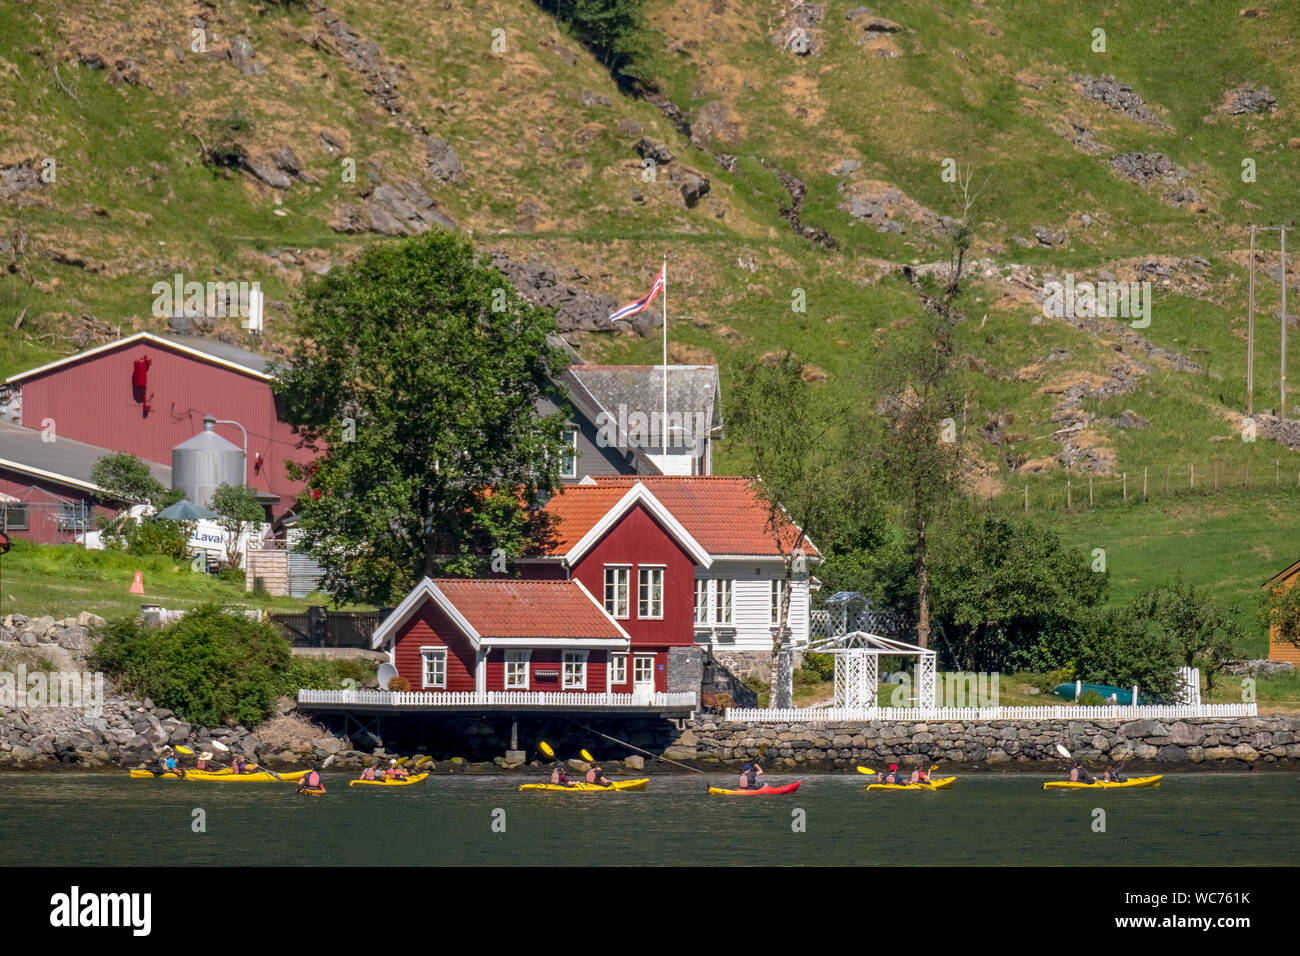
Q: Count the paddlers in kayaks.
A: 13